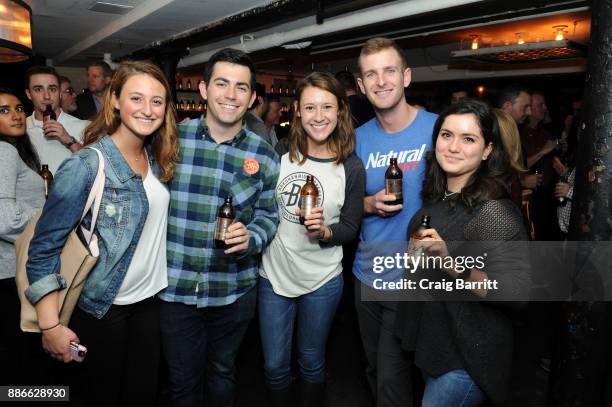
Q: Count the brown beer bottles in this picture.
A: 6